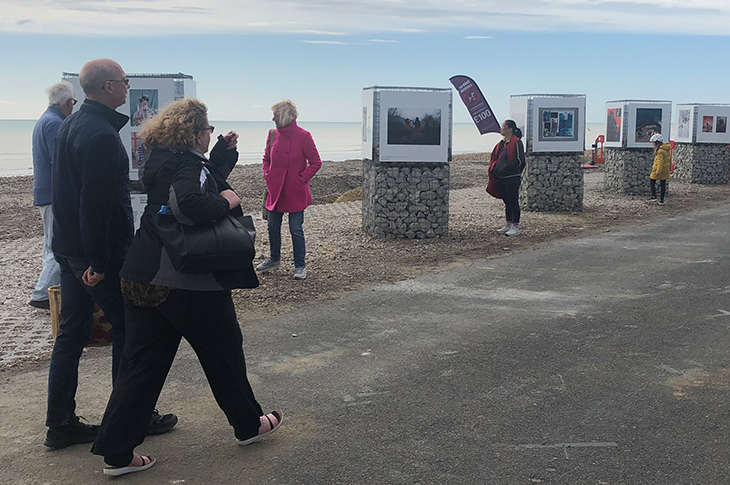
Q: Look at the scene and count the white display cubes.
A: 5